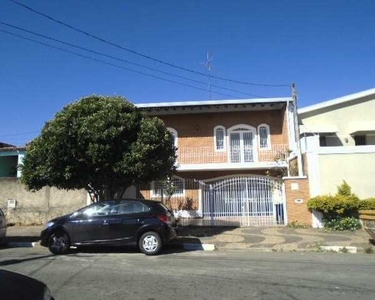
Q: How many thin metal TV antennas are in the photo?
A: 1